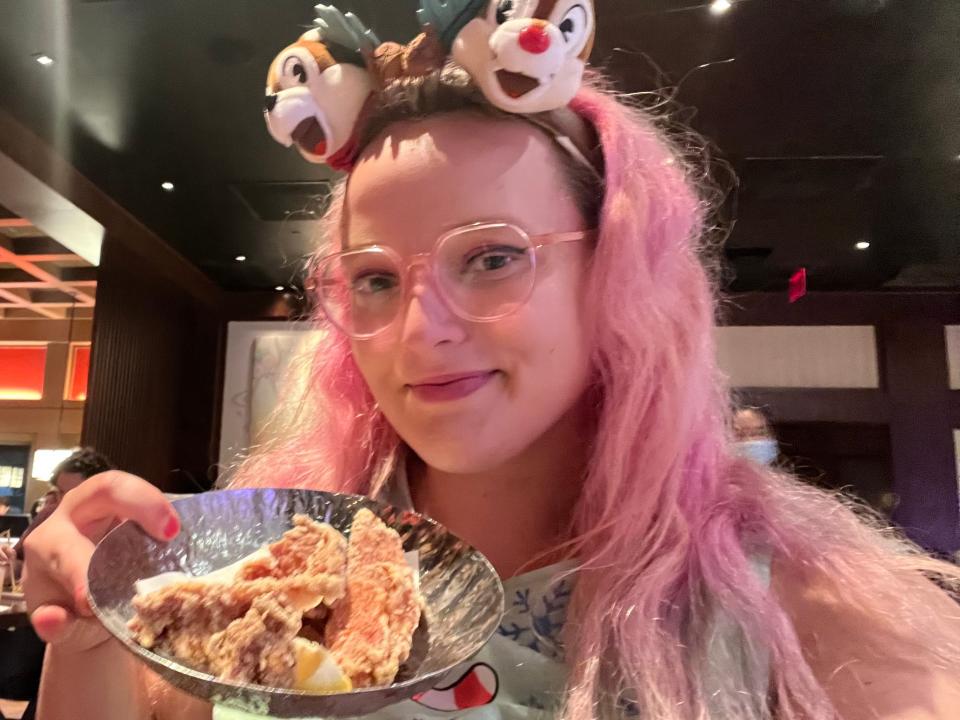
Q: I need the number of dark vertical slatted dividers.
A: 1